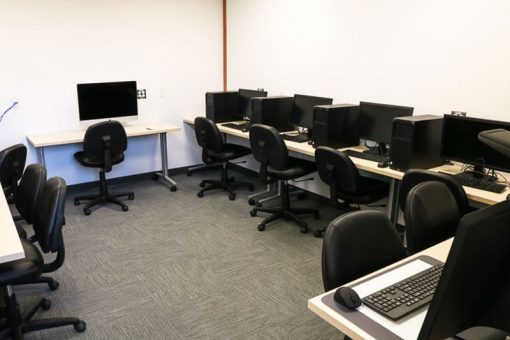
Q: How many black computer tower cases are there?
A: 4